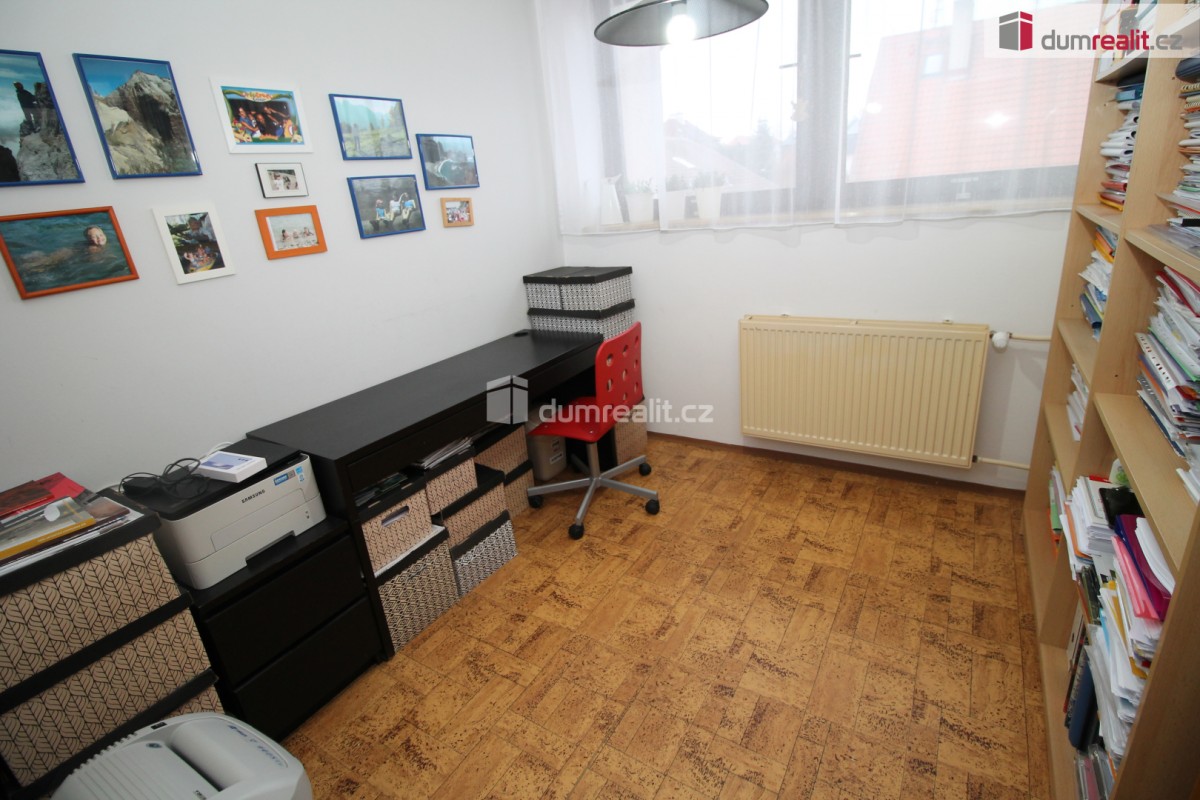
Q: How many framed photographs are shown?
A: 11